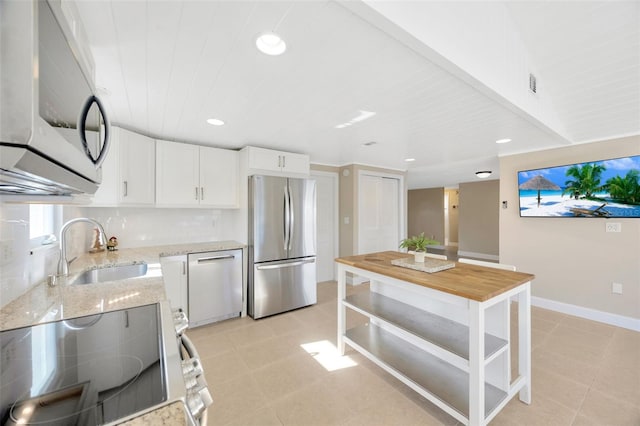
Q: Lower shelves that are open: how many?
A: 2